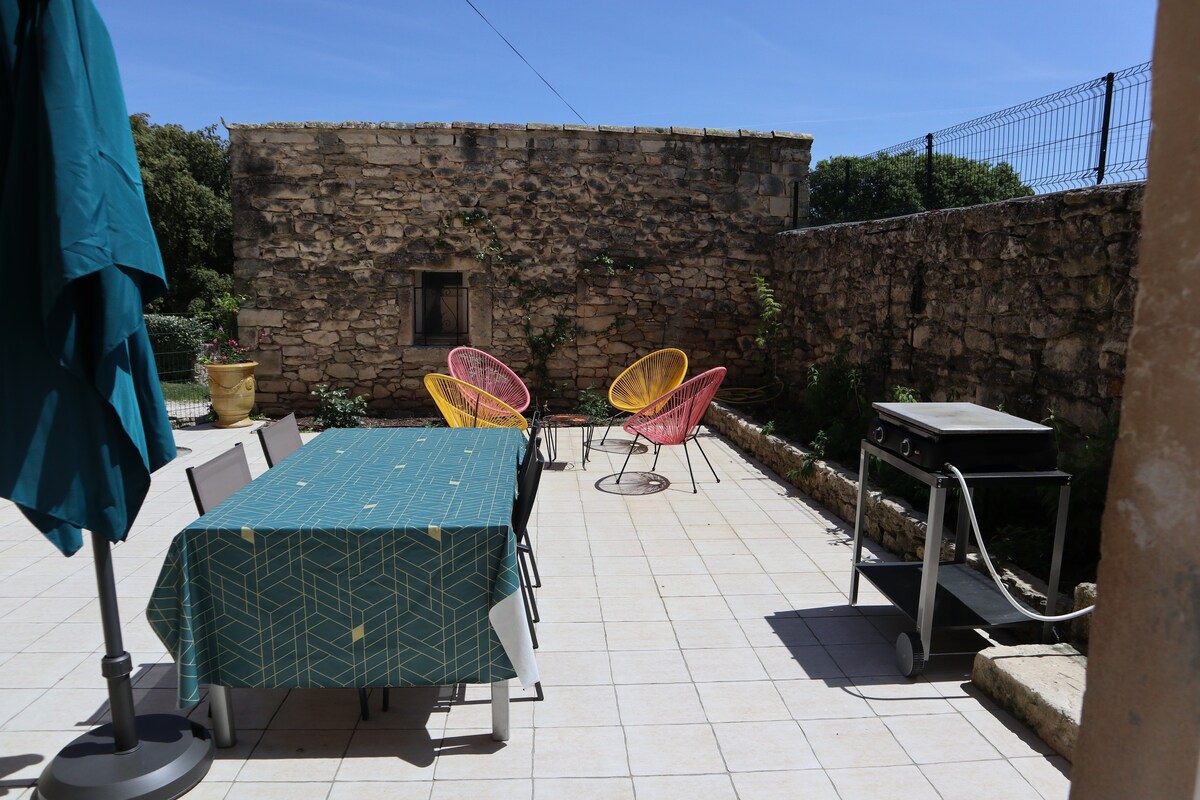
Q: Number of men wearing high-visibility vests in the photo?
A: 0